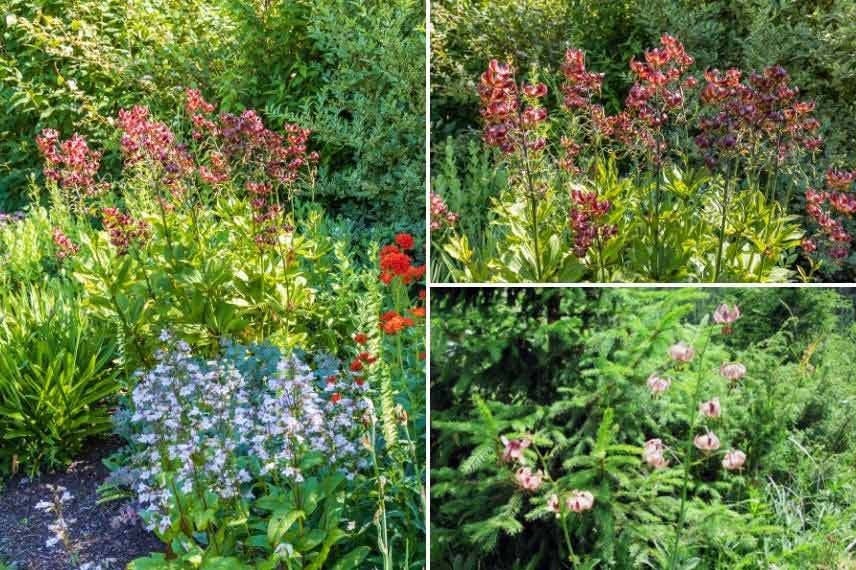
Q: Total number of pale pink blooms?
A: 12